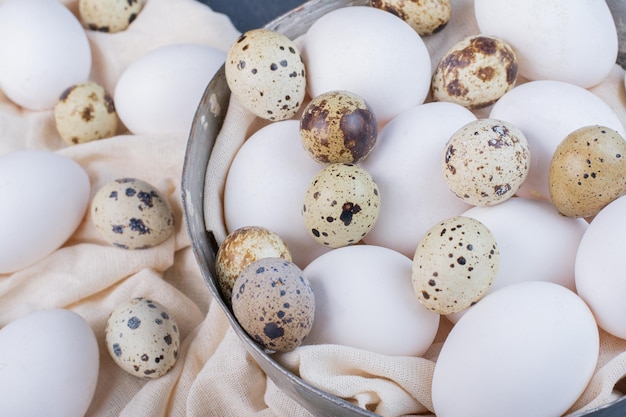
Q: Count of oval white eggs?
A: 13